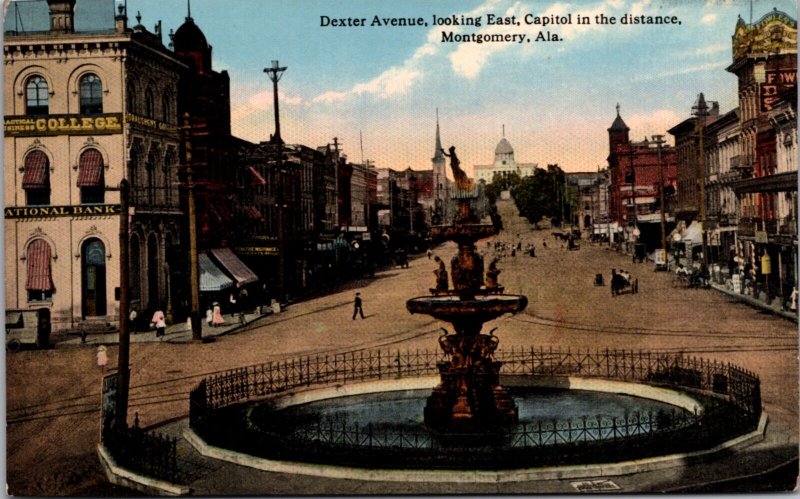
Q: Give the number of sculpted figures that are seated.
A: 2